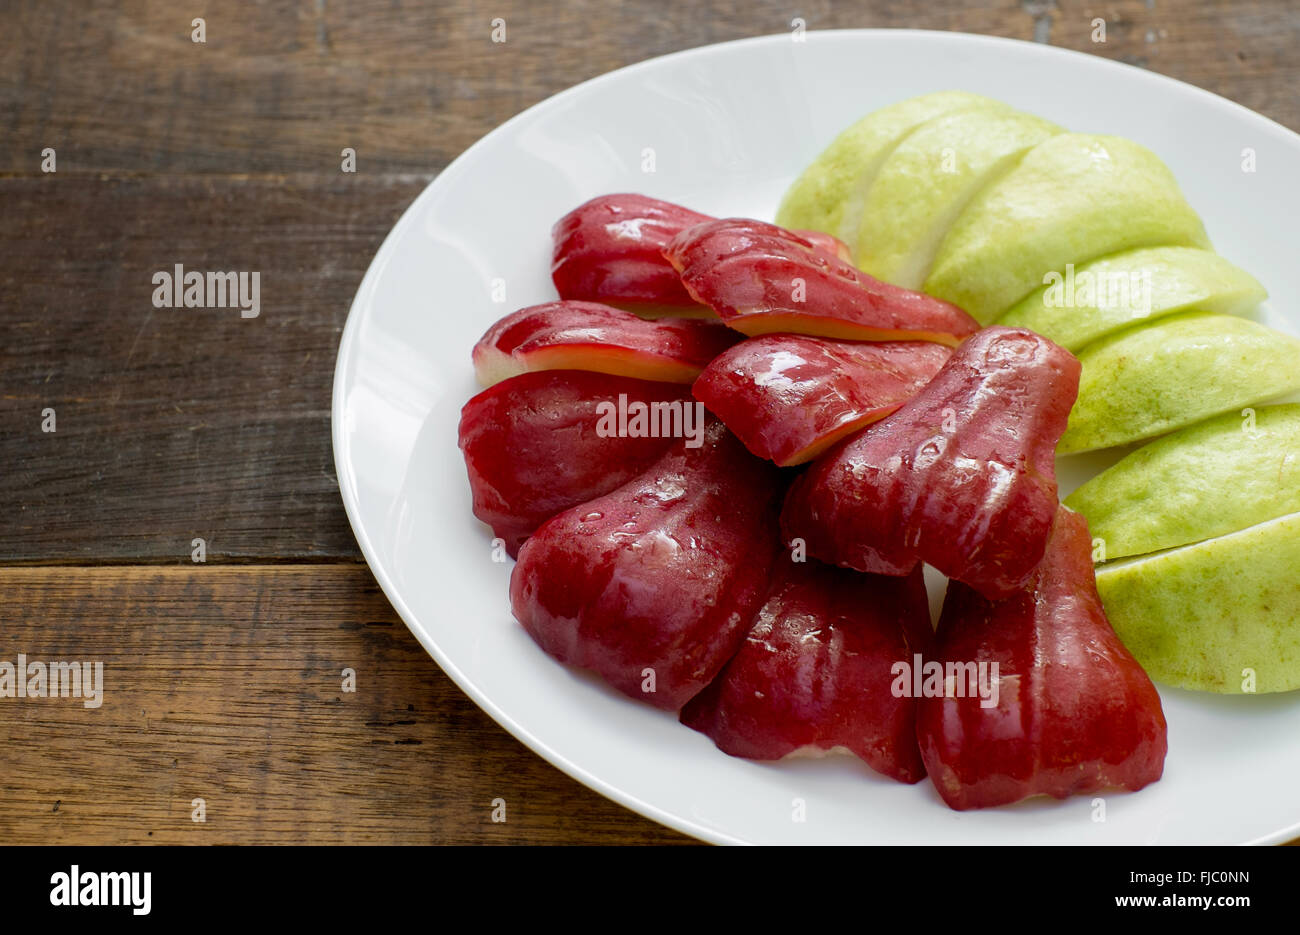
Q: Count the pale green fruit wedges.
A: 7